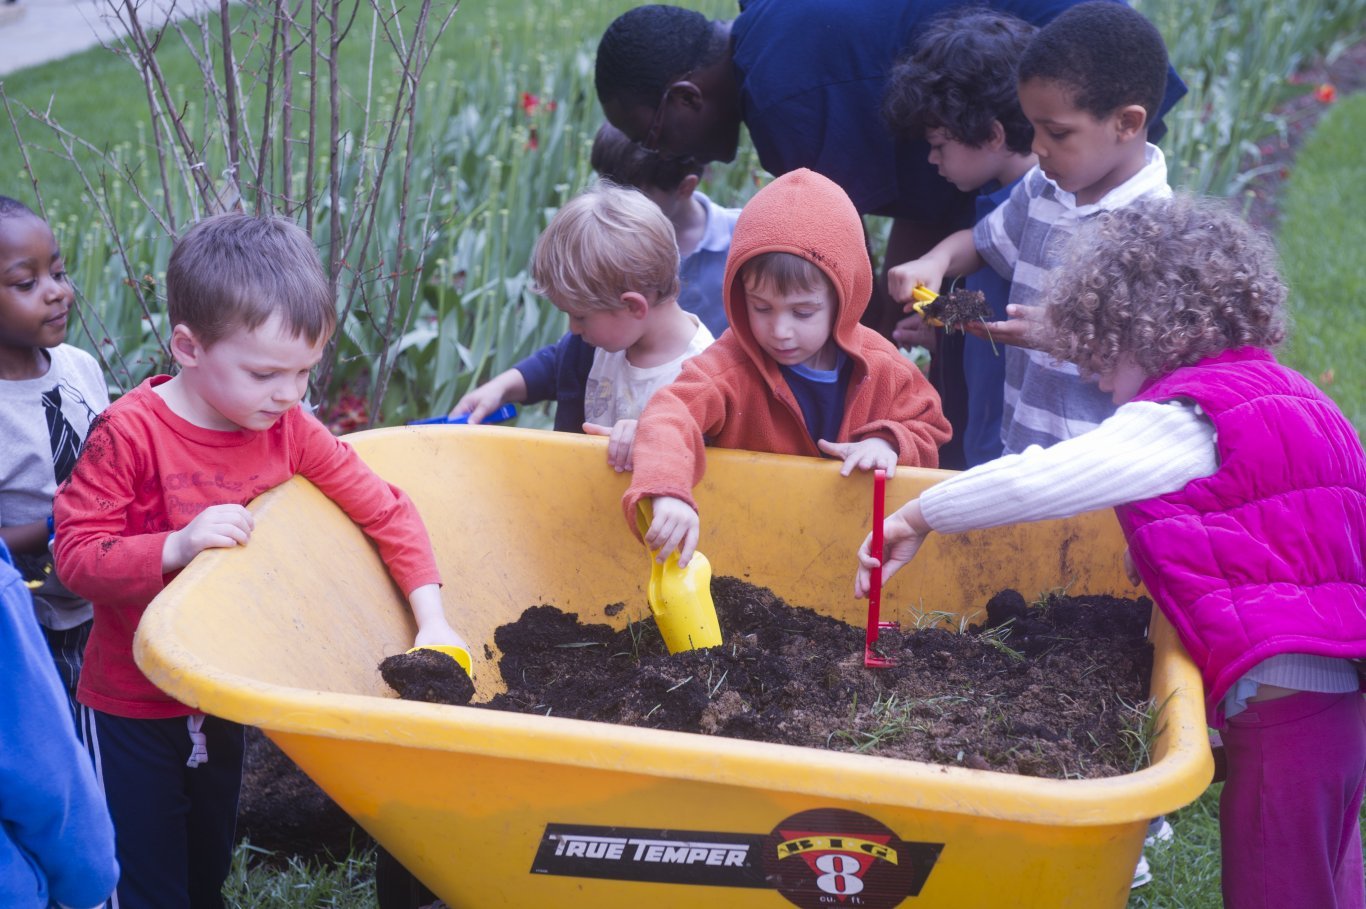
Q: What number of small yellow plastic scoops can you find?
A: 3